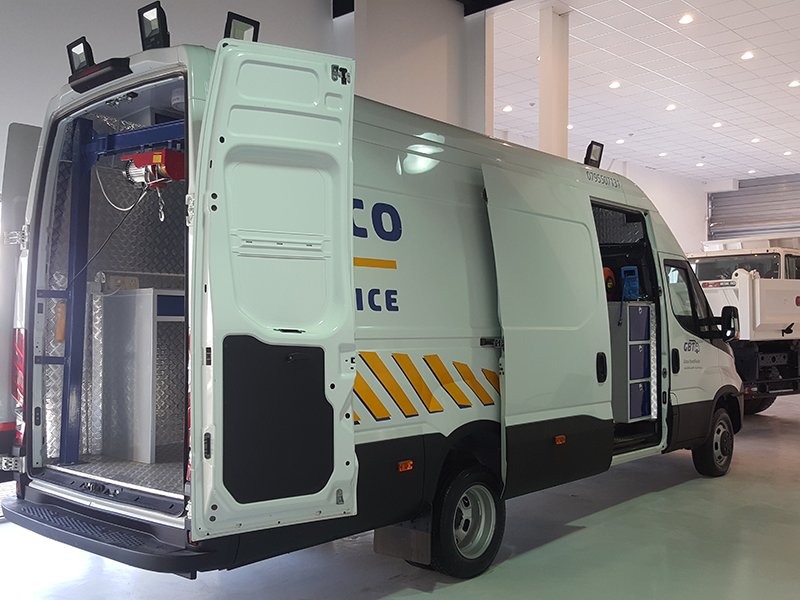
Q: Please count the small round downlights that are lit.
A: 15